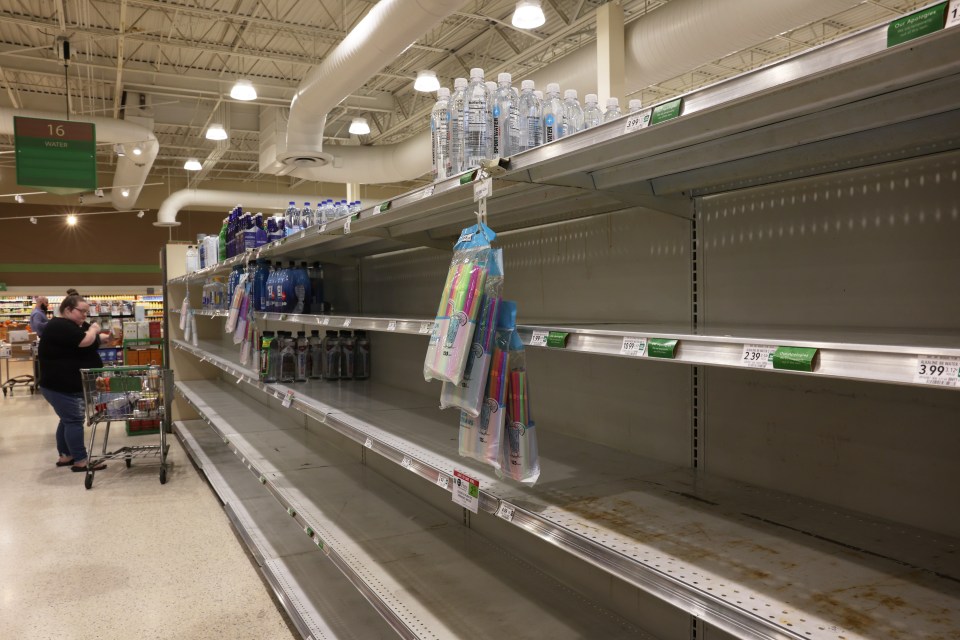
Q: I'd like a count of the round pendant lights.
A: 6